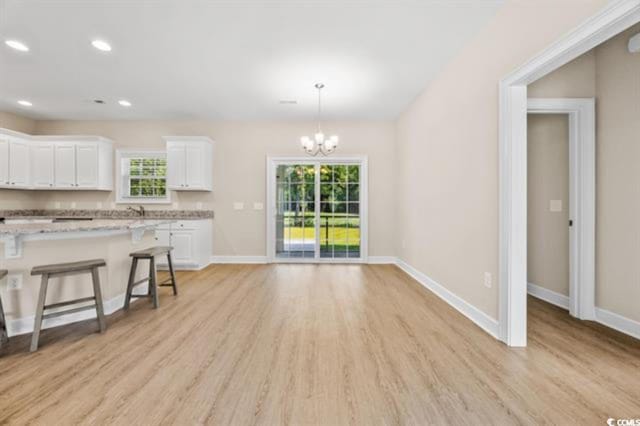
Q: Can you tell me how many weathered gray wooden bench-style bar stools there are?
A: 3